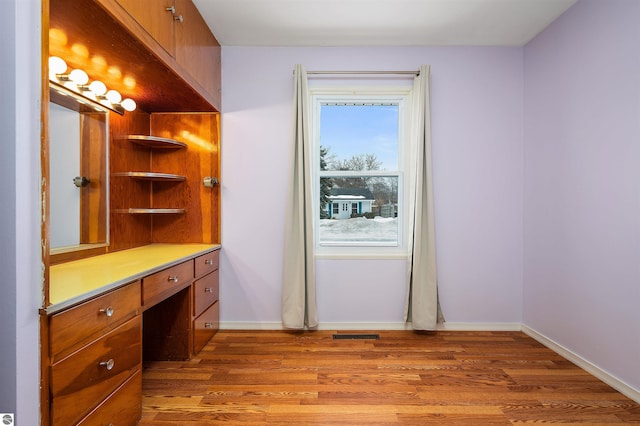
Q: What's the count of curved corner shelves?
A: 3